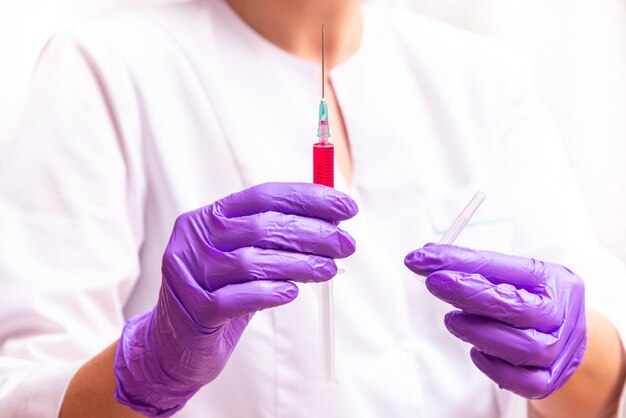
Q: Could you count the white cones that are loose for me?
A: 1